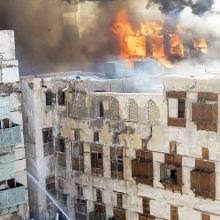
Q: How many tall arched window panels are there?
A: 3